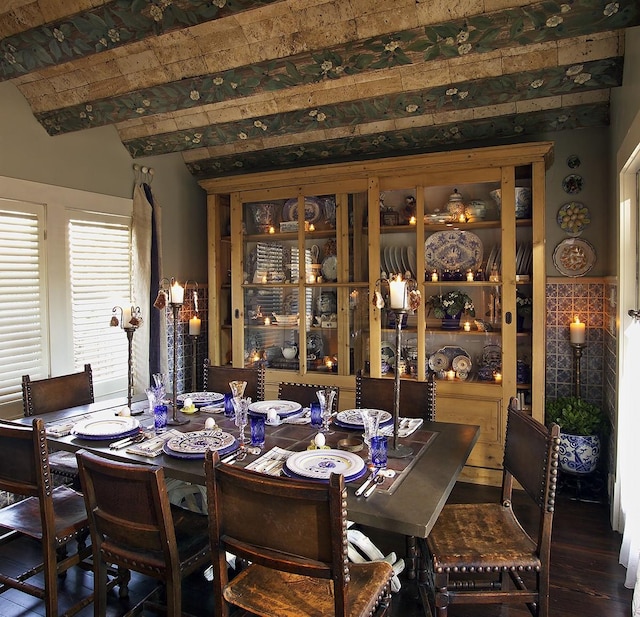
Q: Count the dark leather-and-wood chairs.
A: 8